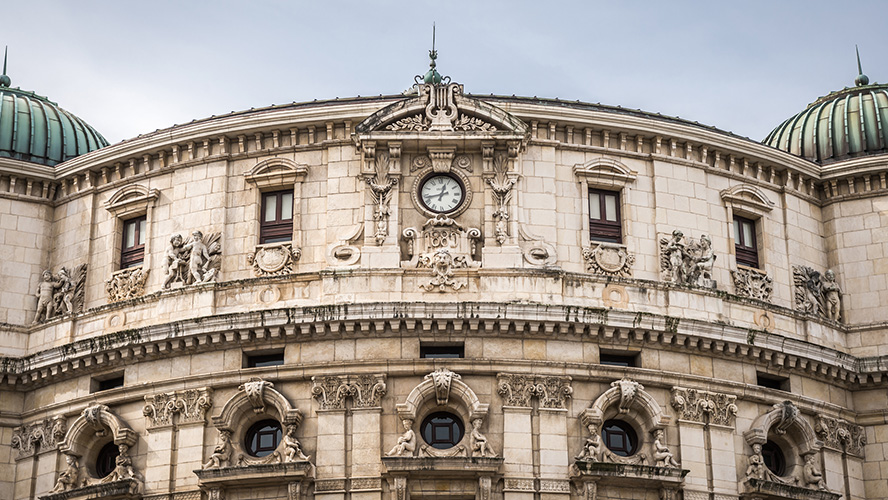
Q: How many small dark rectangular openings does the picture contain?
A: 5